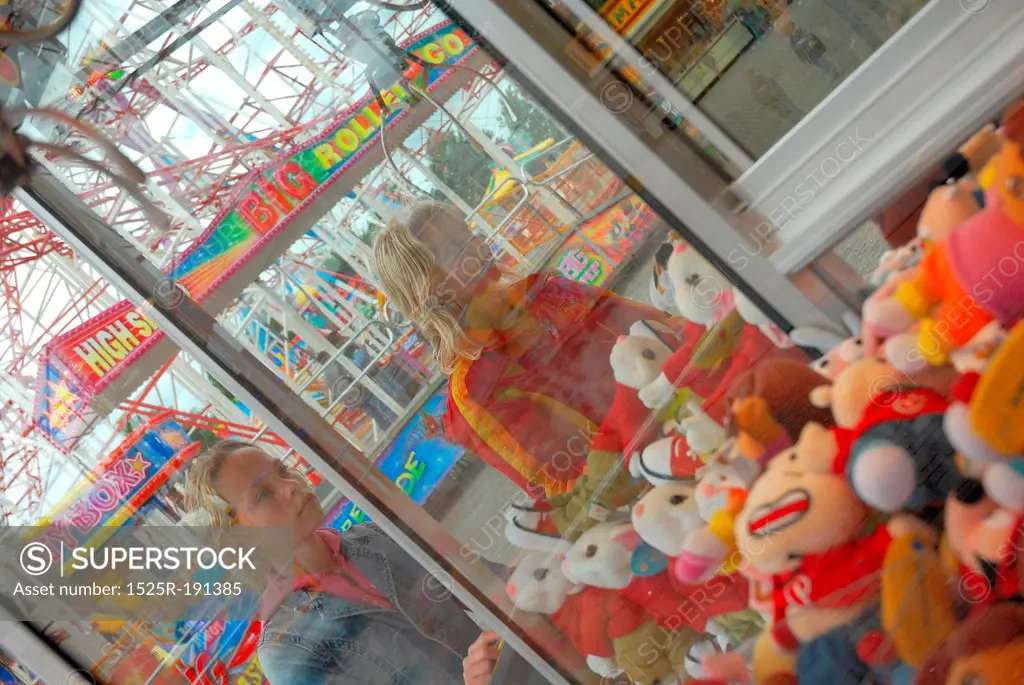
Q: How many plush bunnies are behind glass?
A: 5